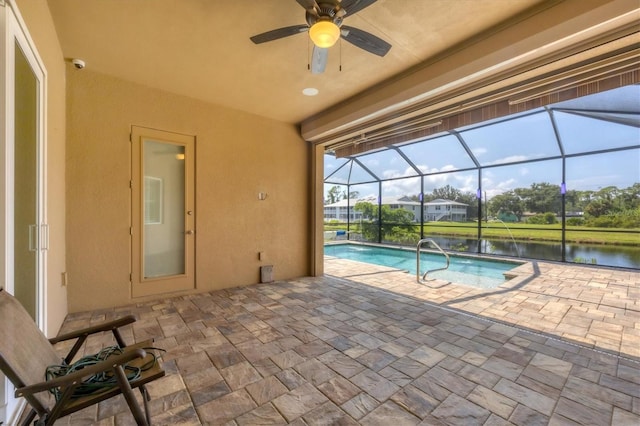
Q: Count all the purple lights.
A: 4